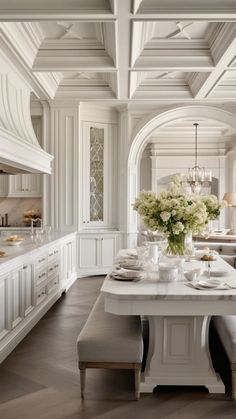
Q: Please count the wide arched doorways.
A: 1